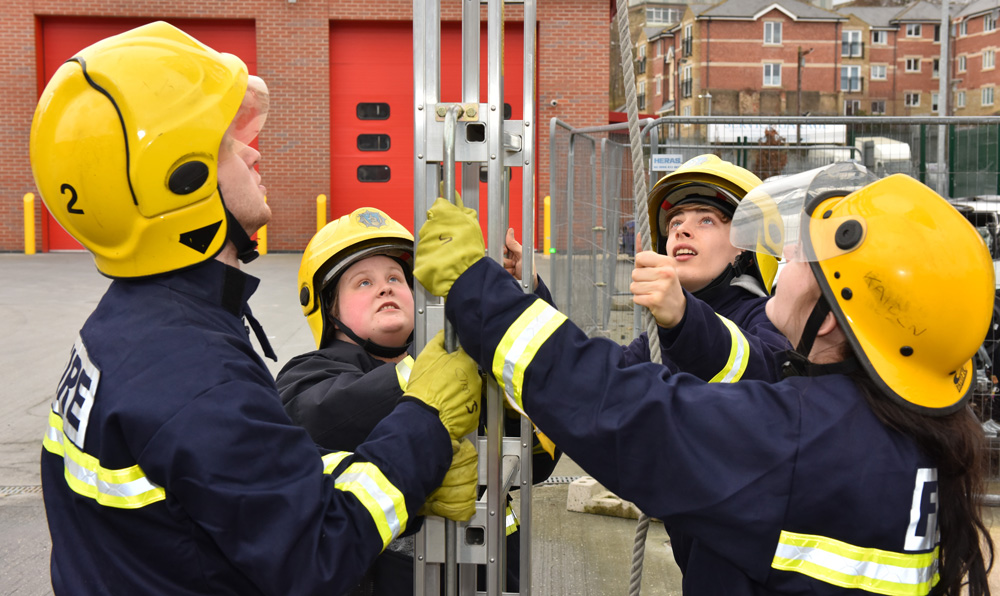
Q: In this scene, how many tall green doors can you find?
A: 0